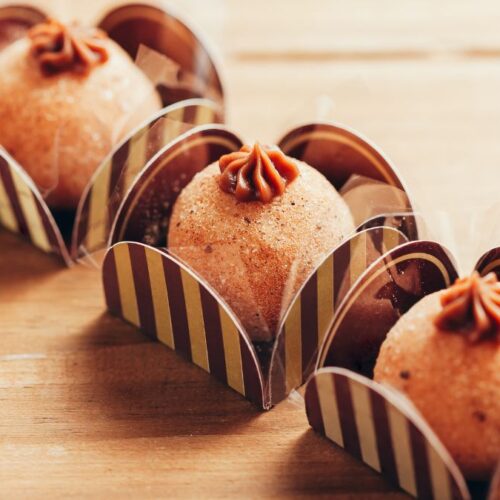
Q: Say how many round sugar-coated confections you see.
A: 3